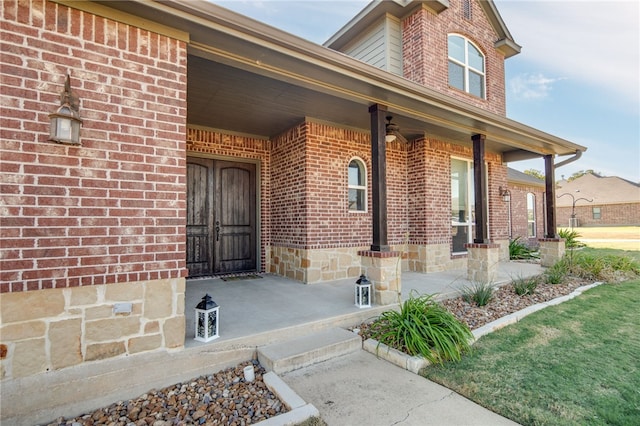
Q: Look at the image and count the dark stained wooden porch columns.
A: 3